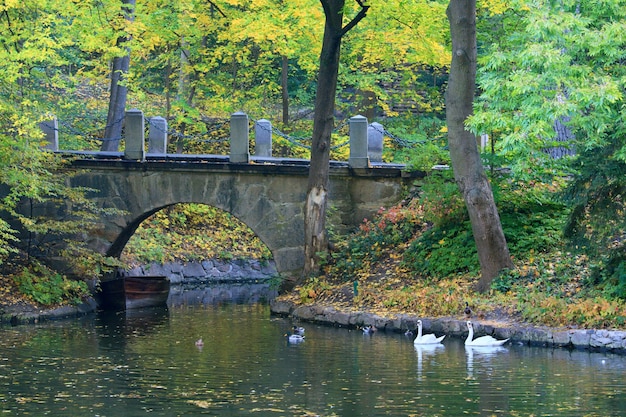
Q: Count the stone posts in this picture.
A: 7